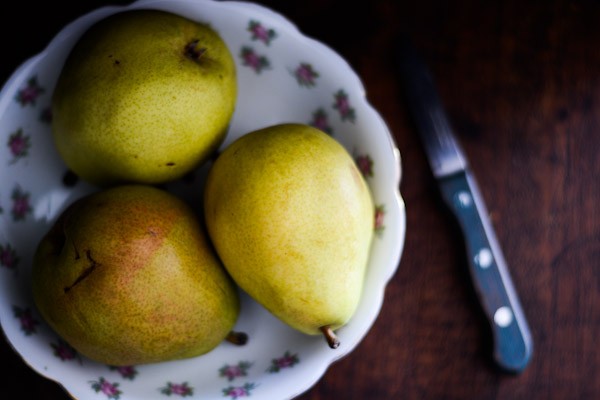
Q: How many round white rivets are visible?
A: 3